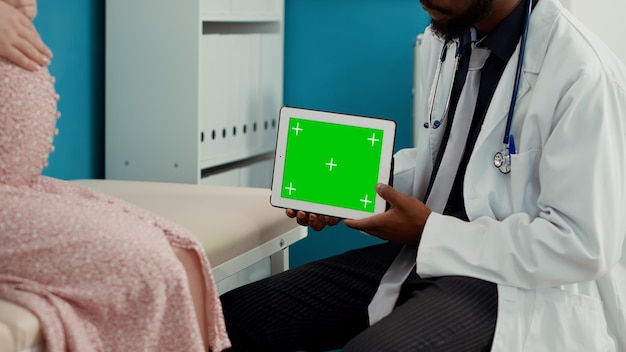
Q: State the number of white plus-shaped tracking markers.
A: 5